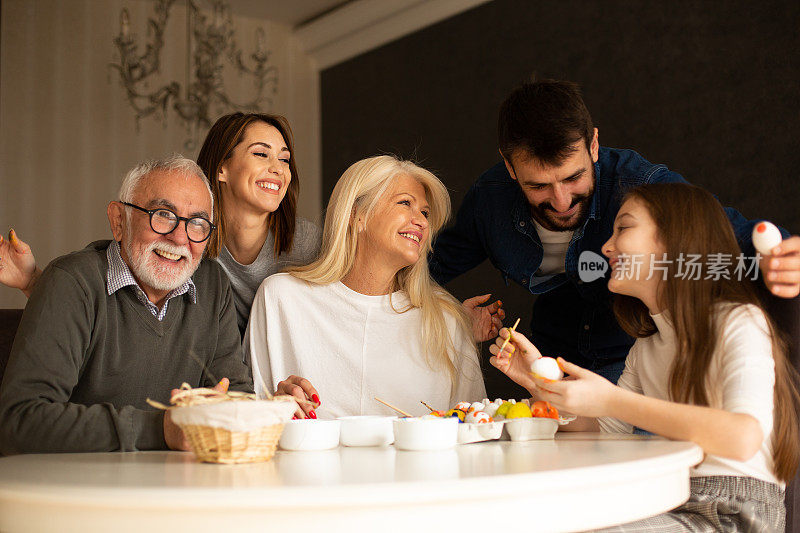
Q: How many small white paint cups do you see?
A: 3